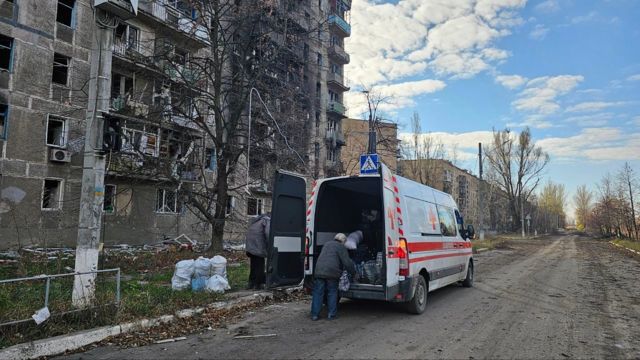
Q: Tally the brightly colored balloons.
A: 0